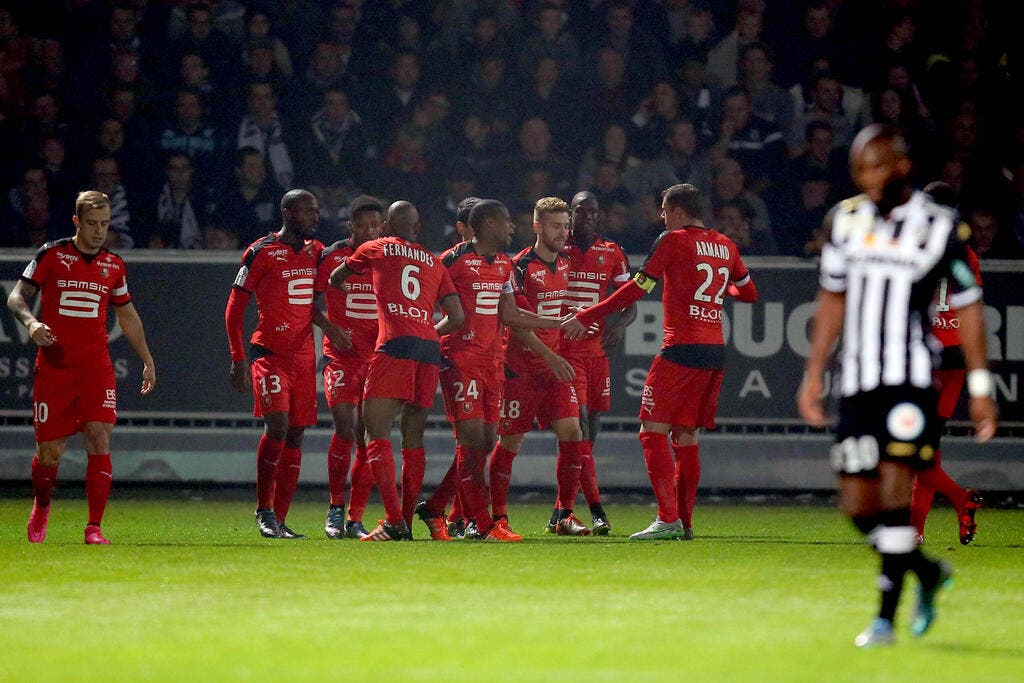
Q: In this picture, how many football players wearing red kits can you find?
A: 10